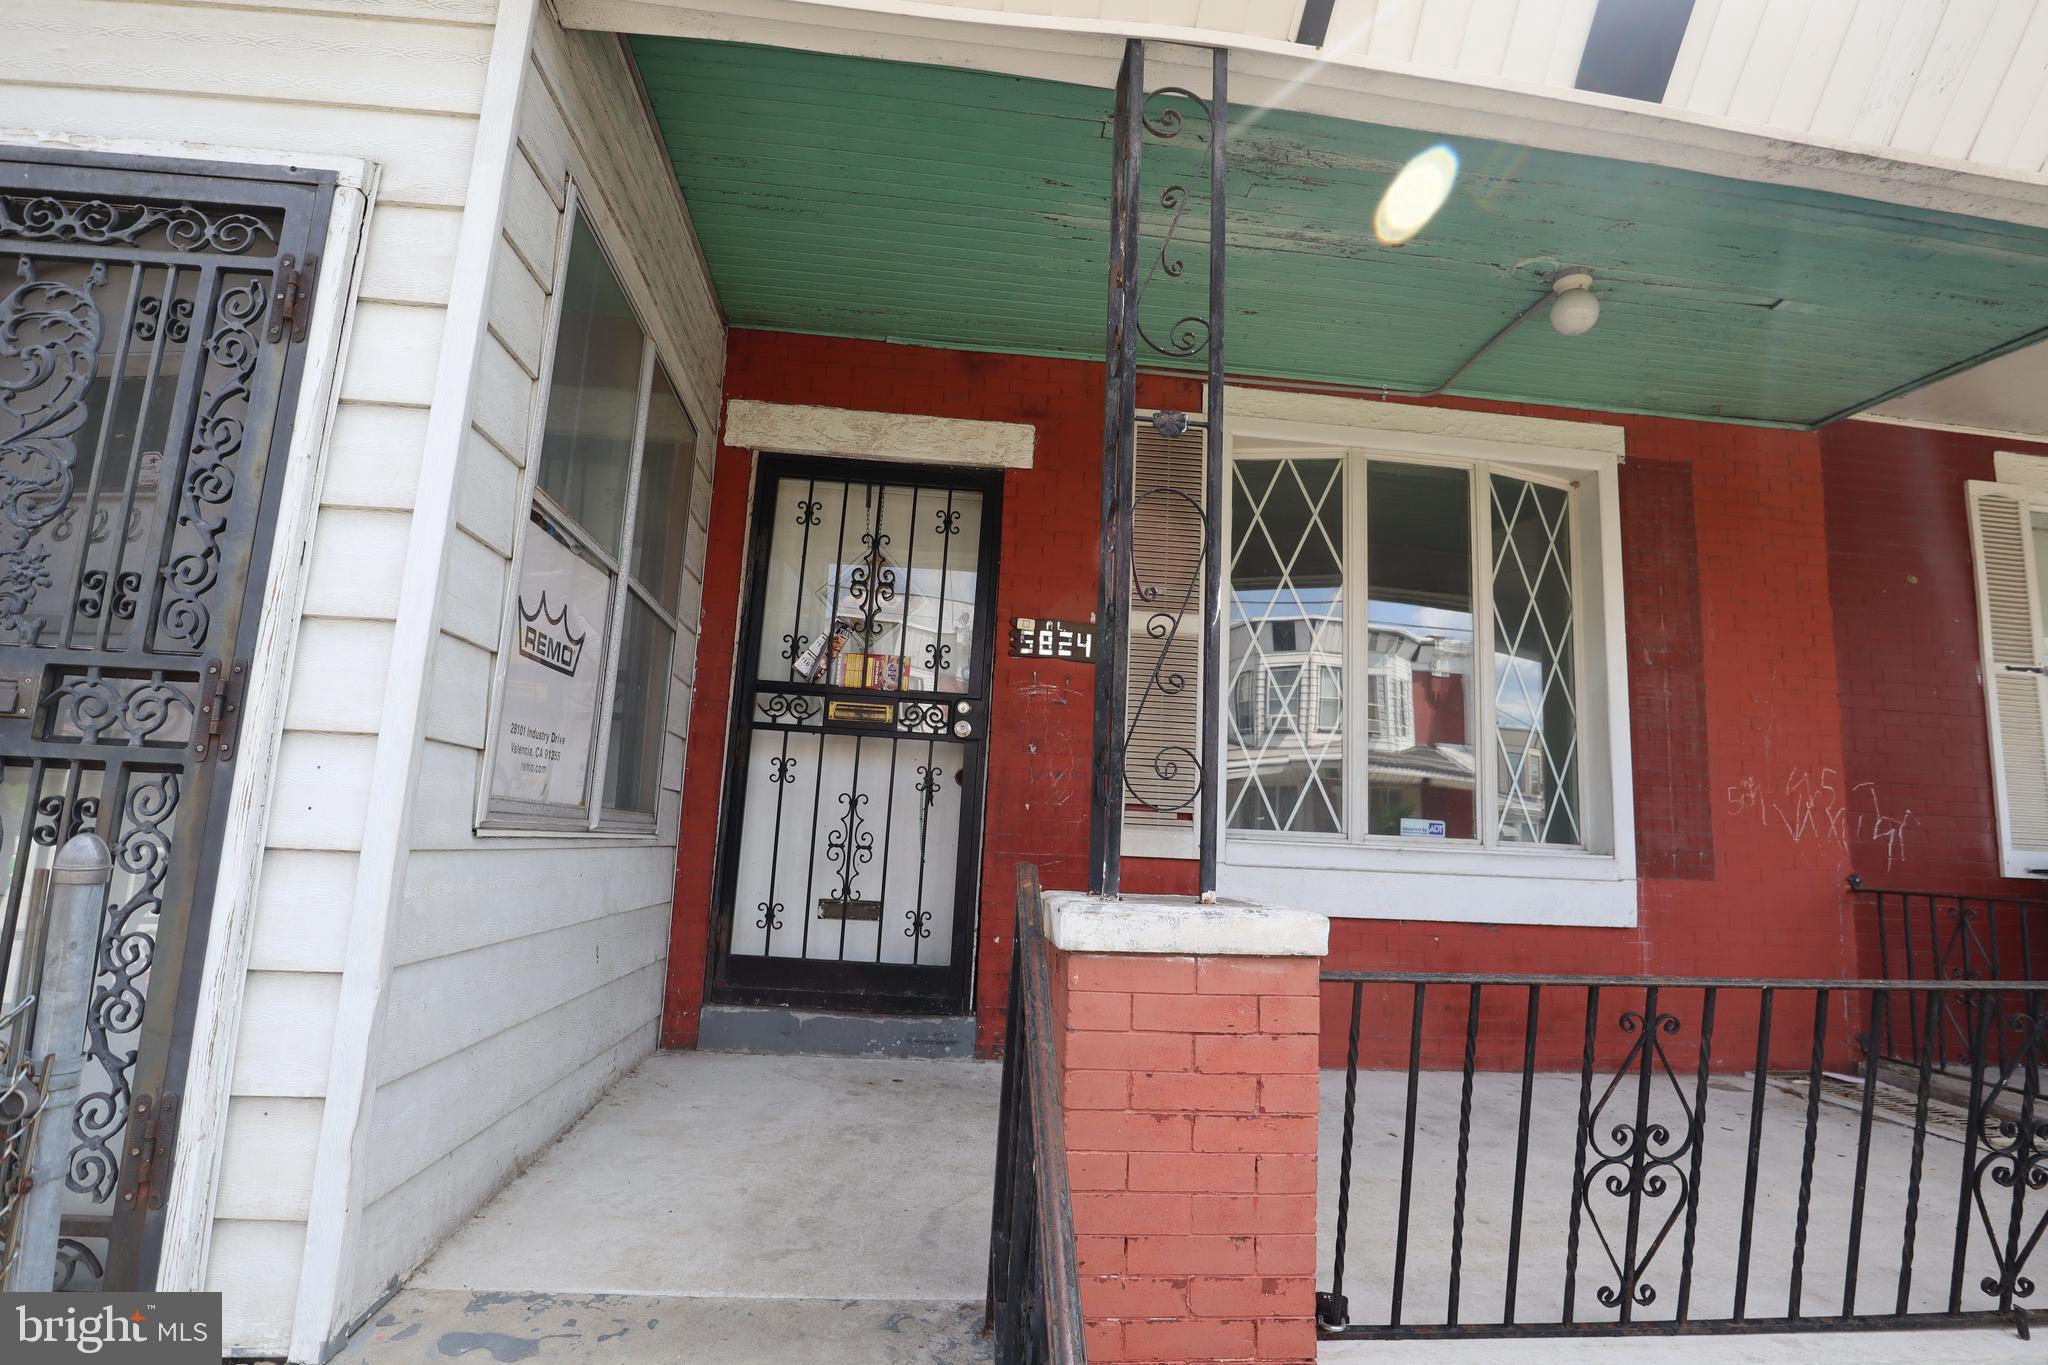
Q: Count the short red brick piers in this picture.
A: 1